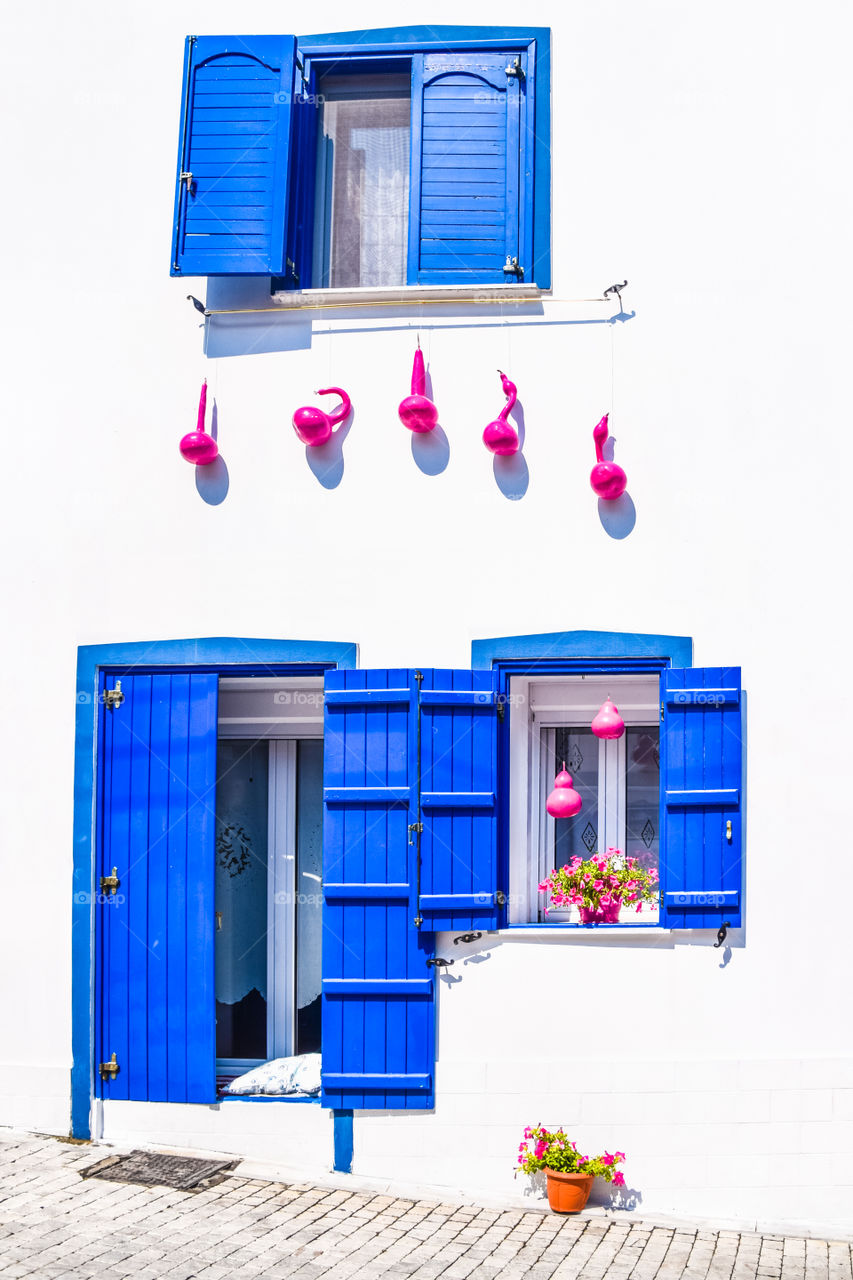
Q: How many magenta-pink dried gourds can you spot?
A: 7